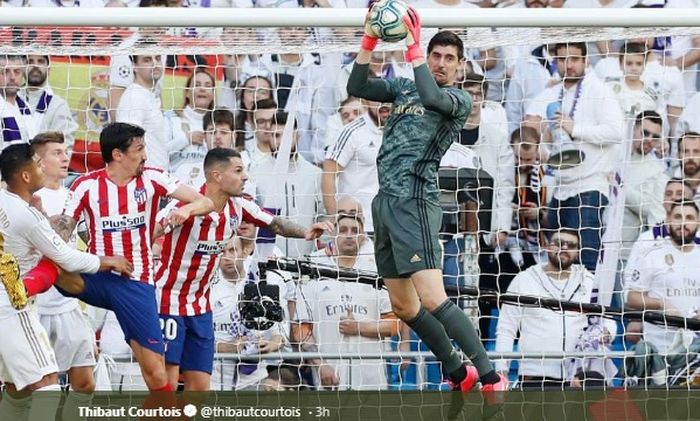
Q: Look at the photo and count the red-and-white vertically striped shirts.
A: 2